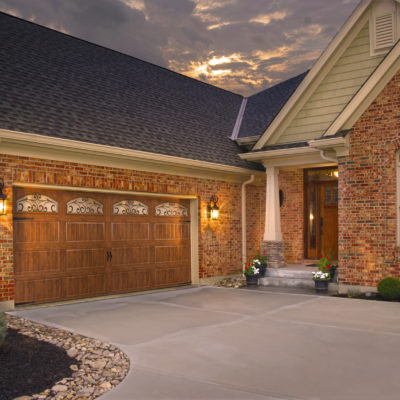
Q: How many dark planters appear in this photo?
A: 4